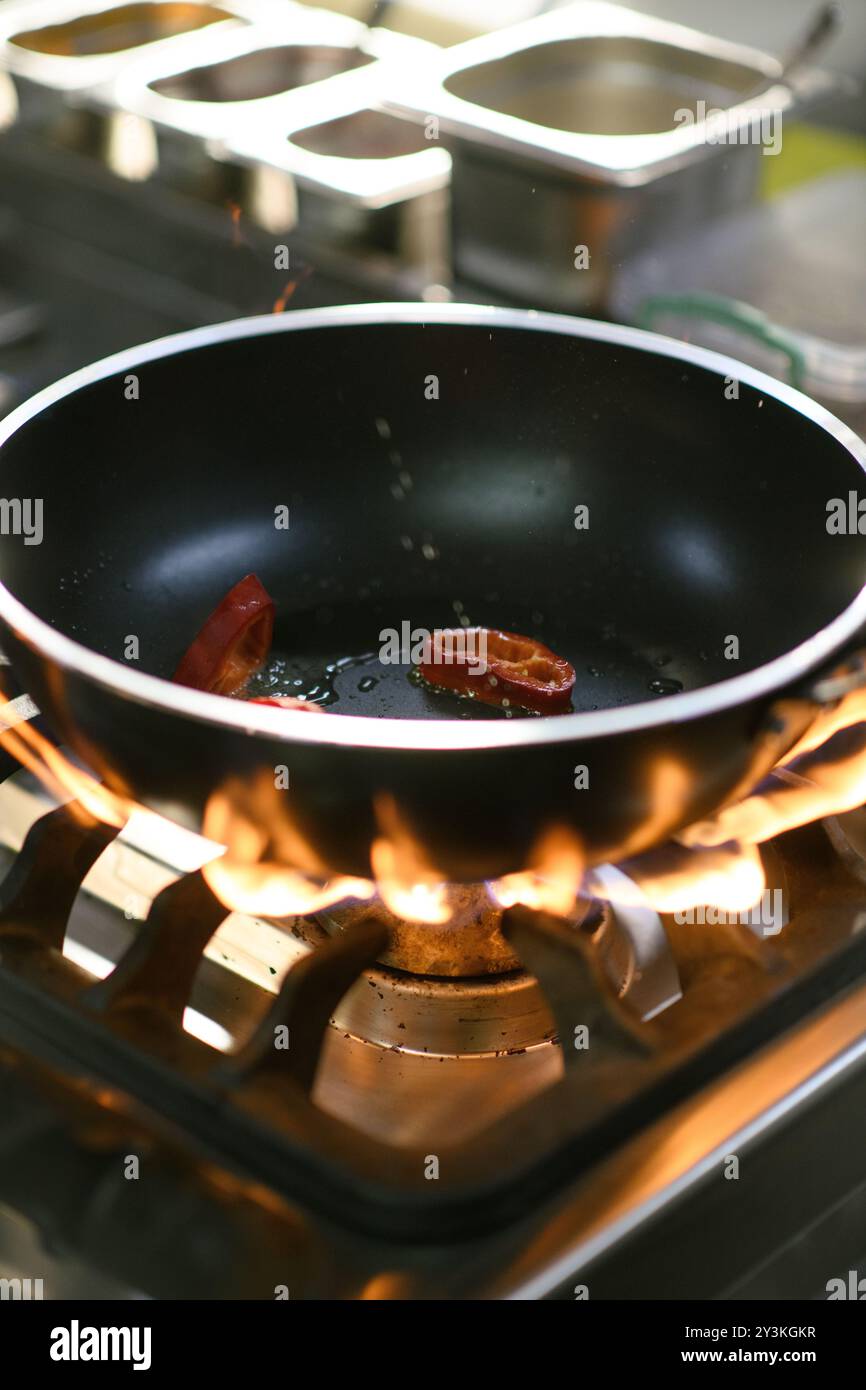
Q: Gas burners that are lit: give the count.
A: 1